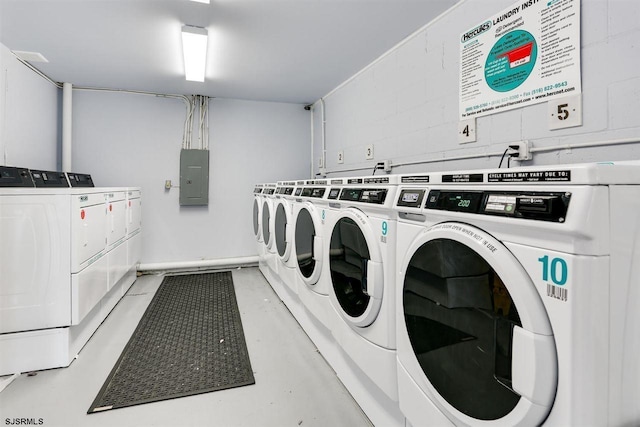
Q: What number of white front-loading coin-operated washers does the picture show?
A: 6